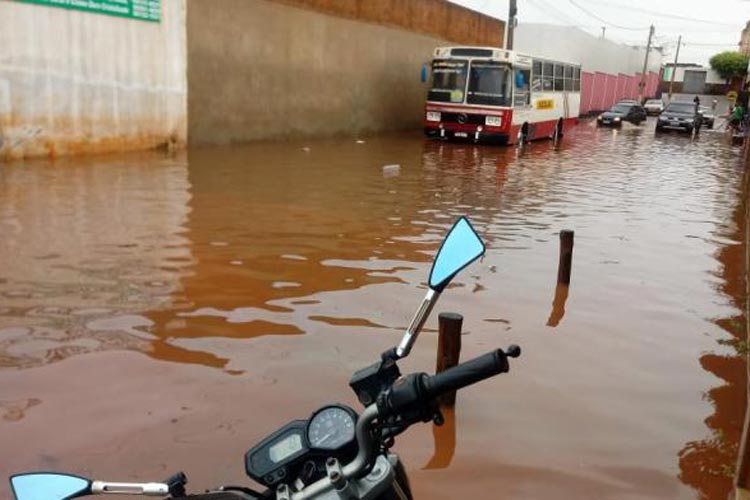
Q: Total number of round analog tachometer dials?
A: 1